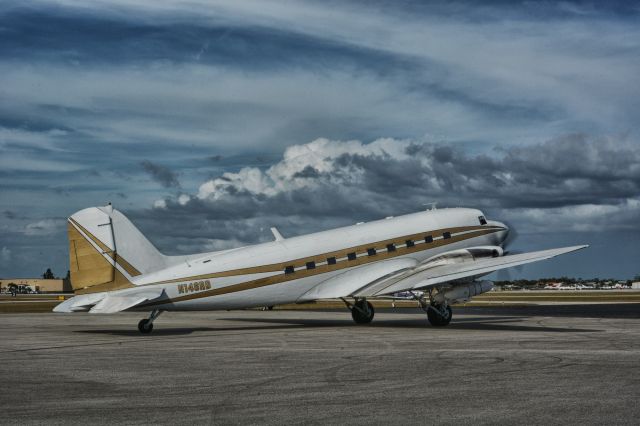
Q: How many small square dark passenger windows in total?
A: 9